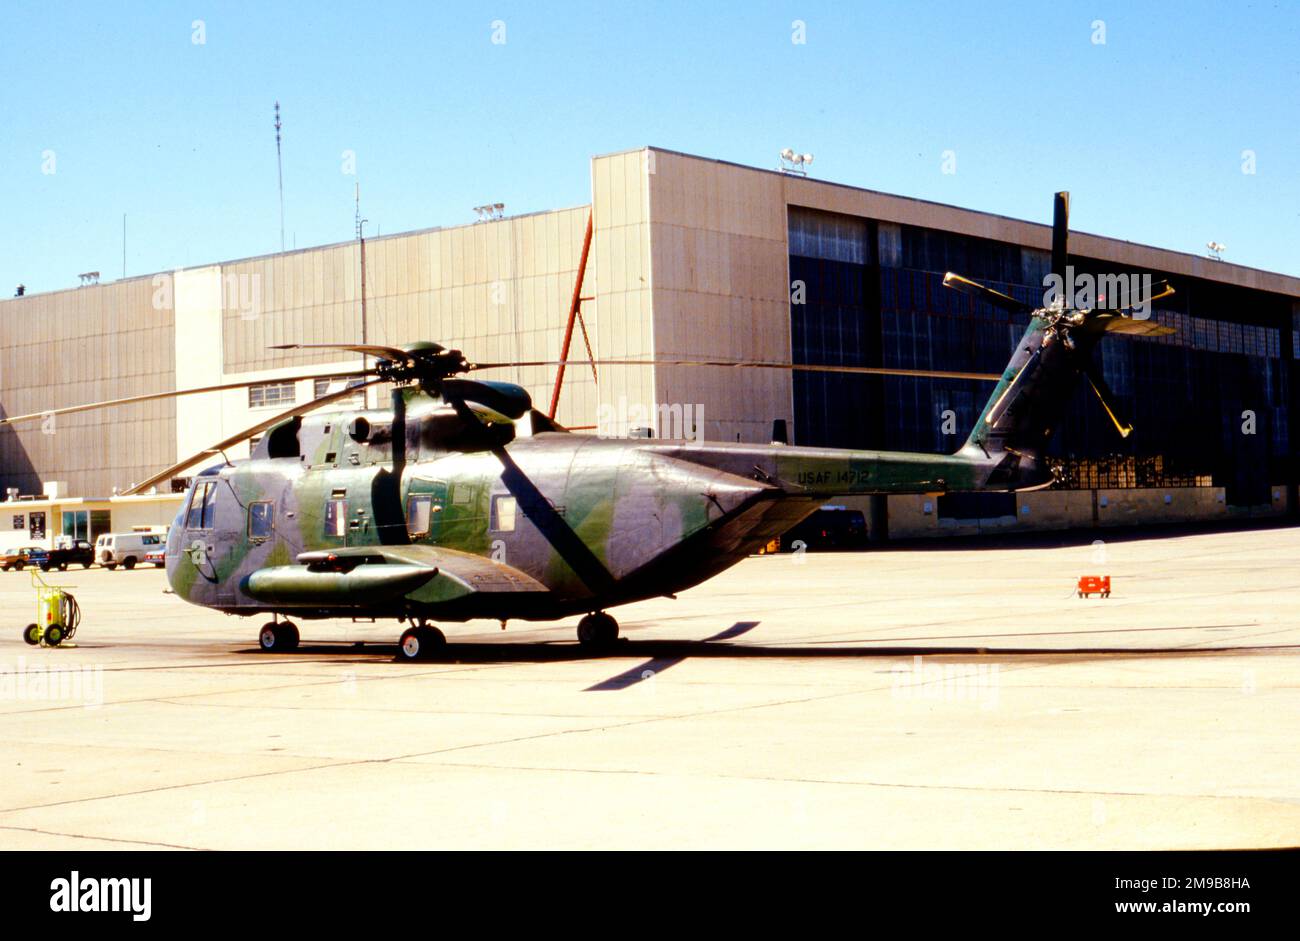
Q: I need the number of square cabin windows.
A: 4